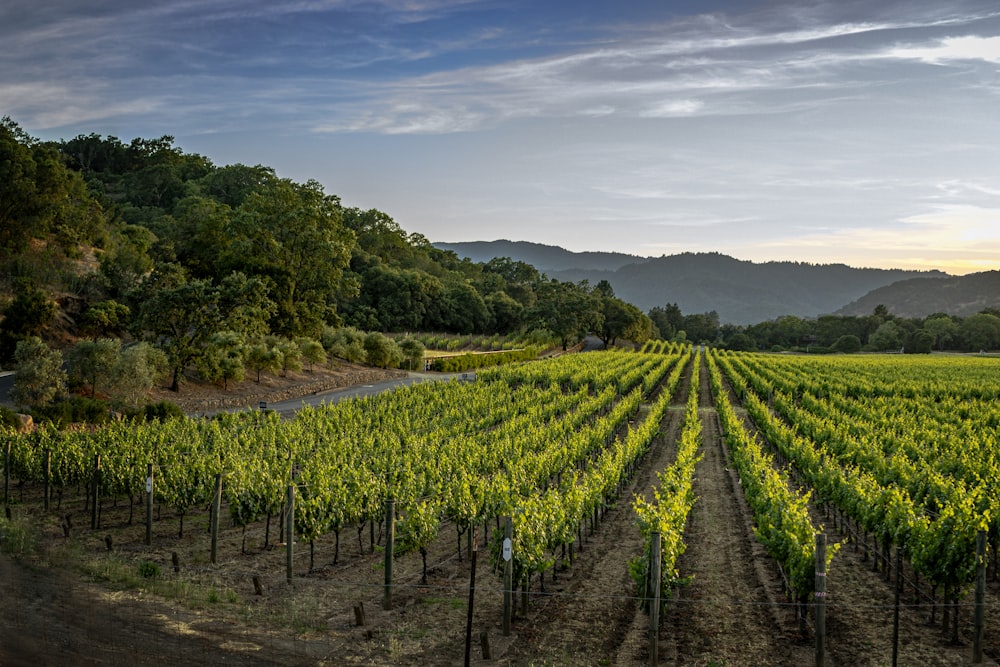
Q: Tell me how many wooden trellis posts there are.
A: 11